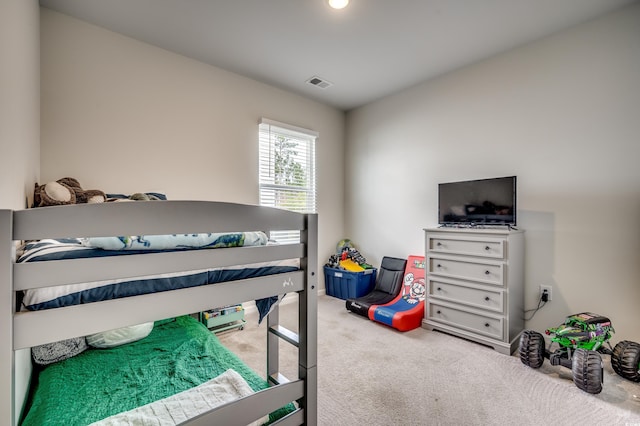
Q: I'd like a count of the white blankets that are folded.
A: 1